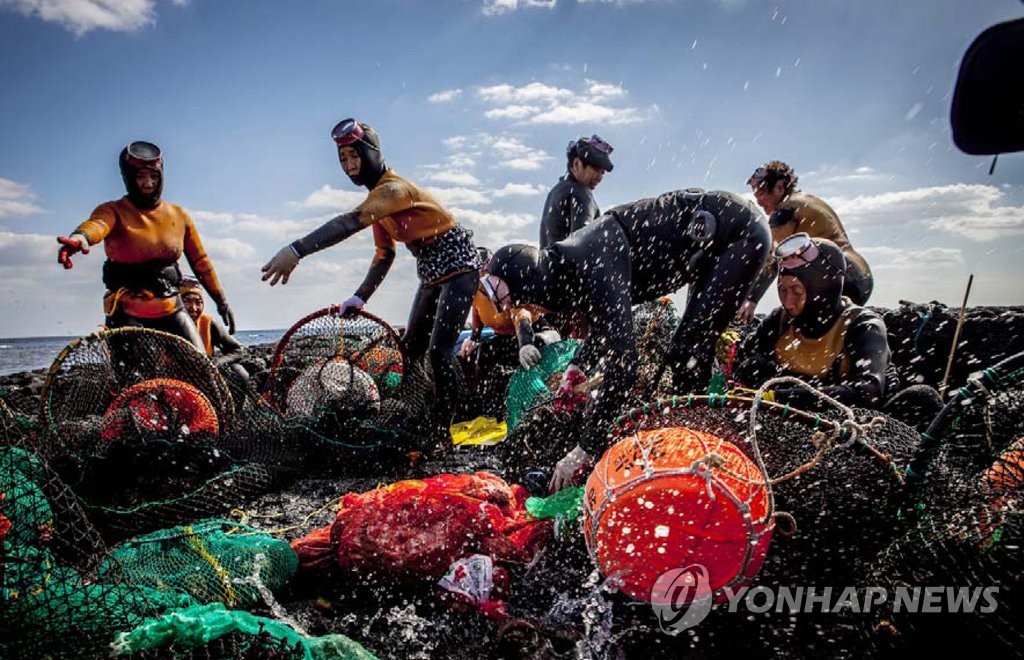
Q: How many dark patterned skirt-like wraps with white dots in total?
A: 1